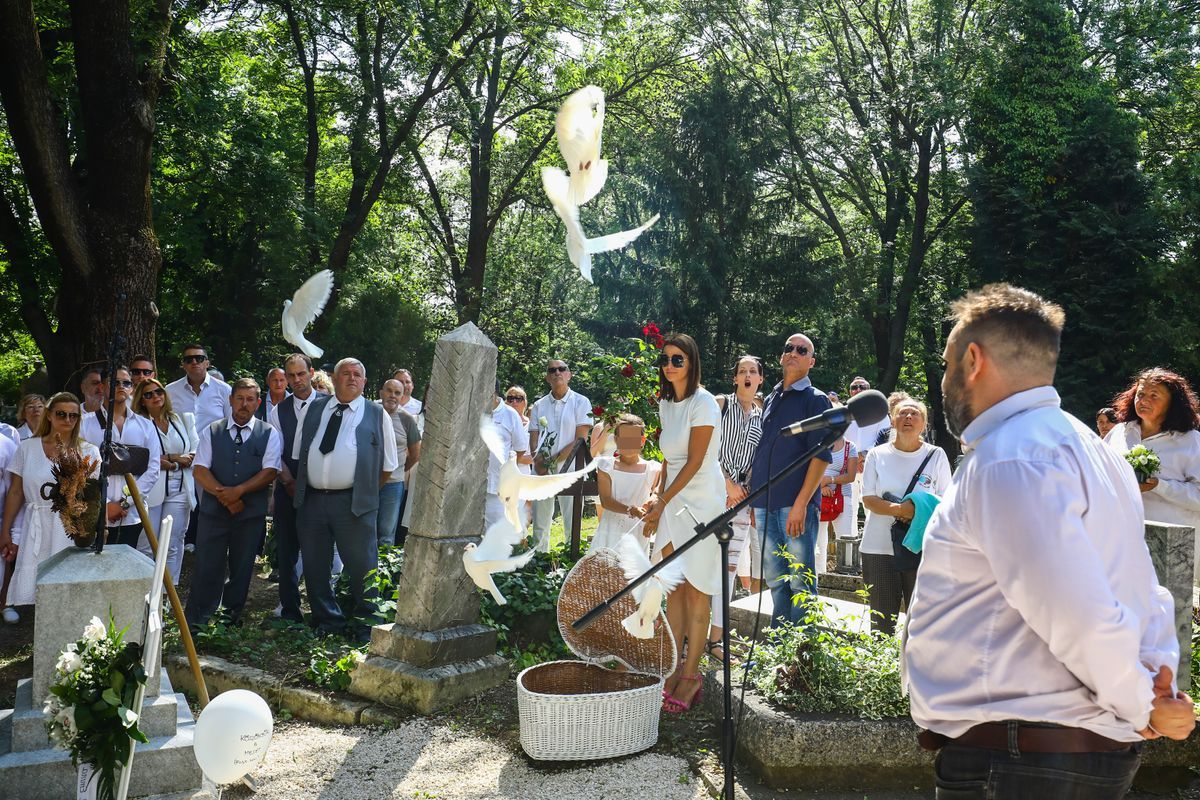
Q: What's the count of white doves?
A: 6